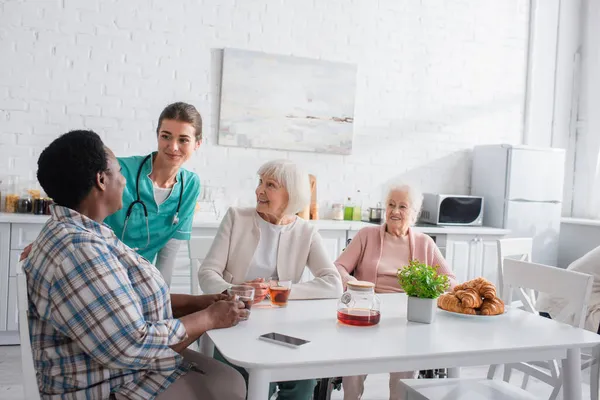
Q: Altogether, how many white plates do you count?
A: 1